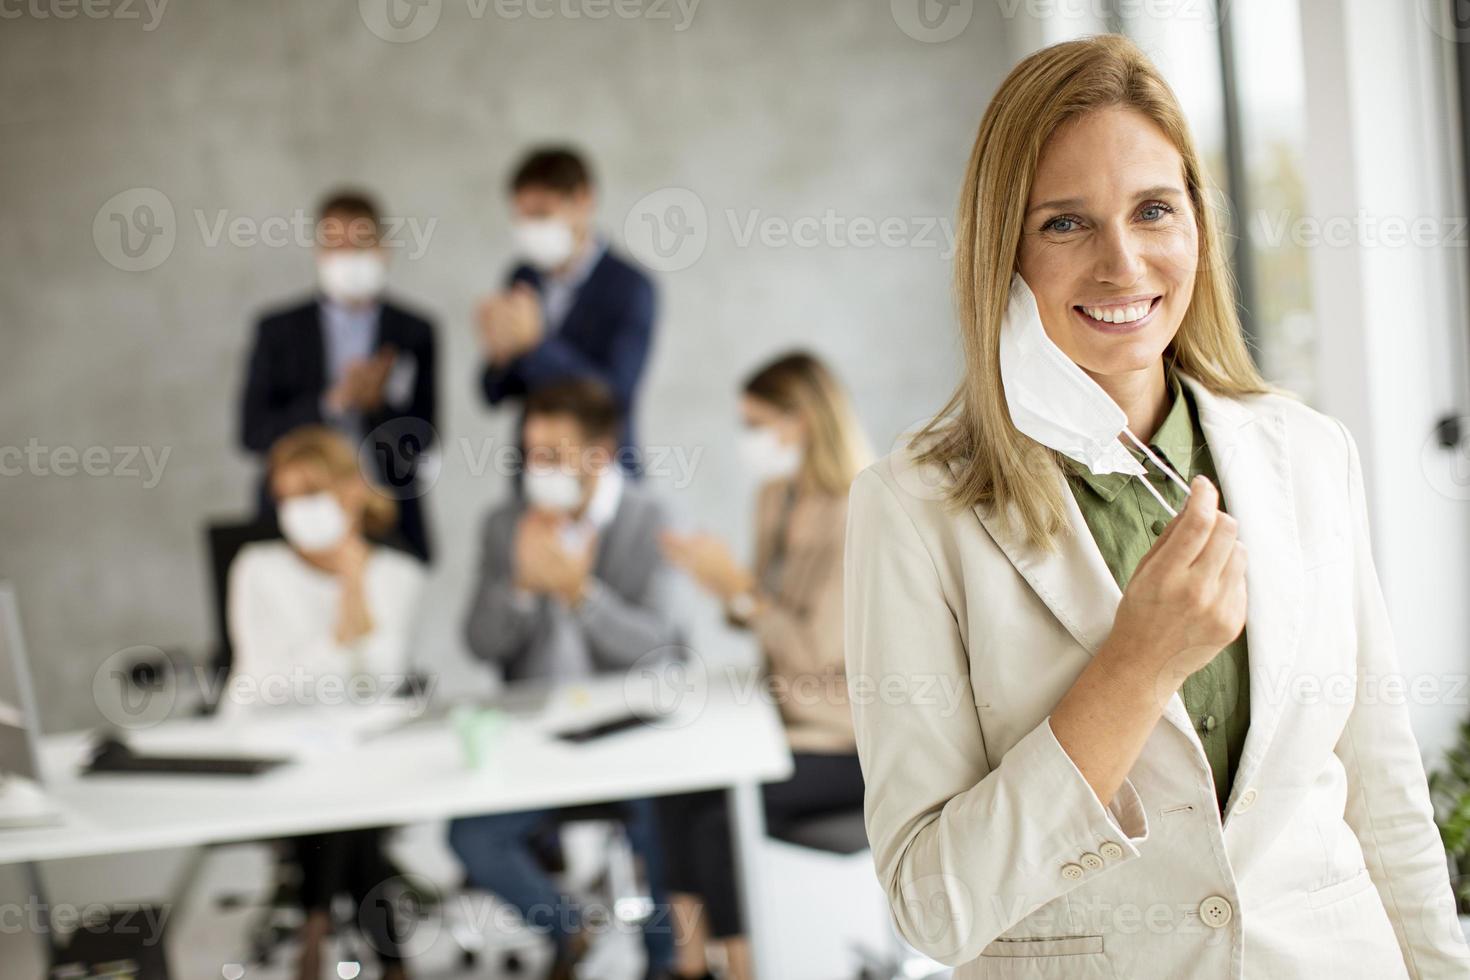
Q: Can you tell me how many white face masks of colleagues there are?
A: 5